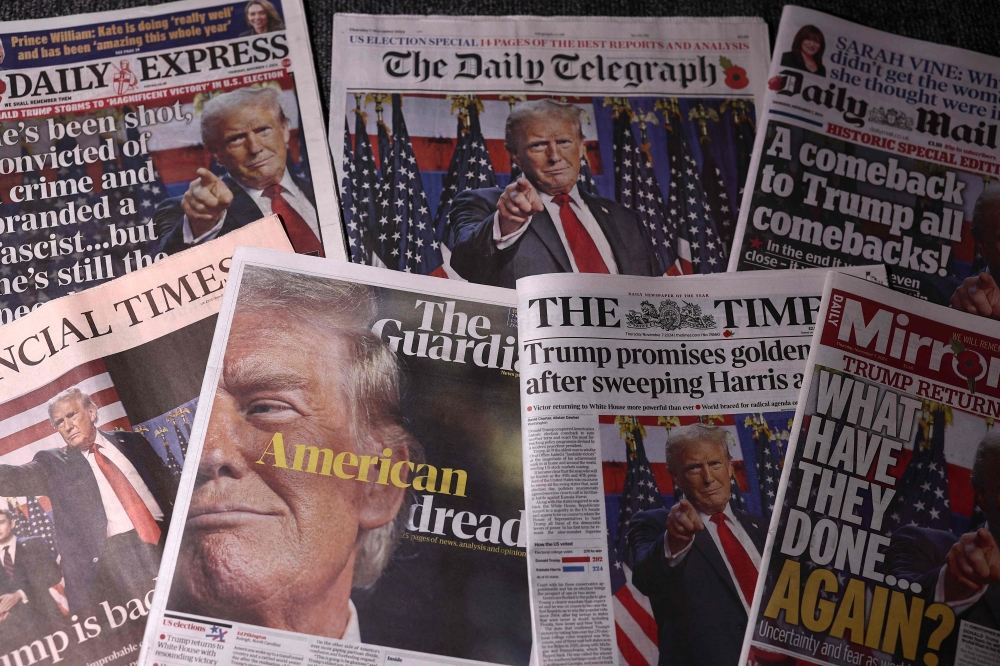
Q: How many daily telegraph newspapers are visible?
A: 1